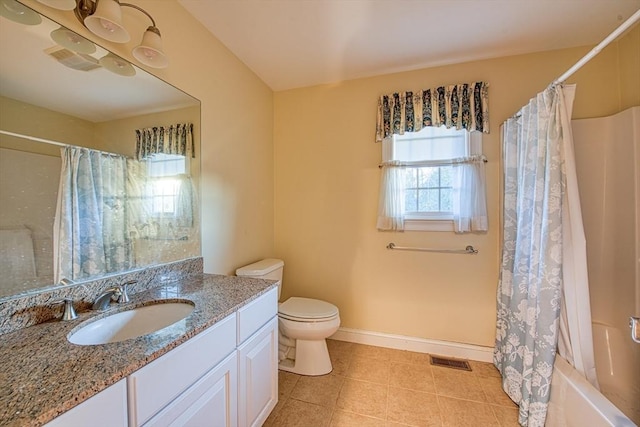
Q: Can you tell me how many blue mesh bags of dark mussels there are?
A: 0